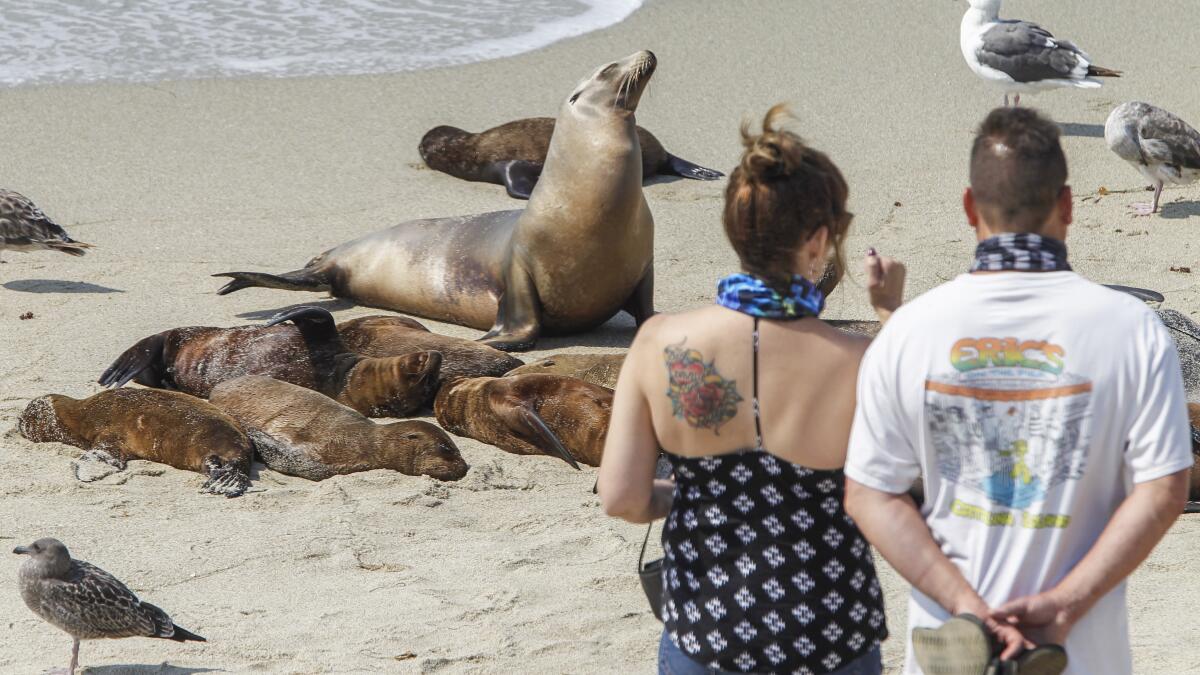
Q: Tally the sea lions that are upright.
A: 1